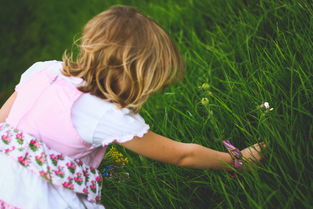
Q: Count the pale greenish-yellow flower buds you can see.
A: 2